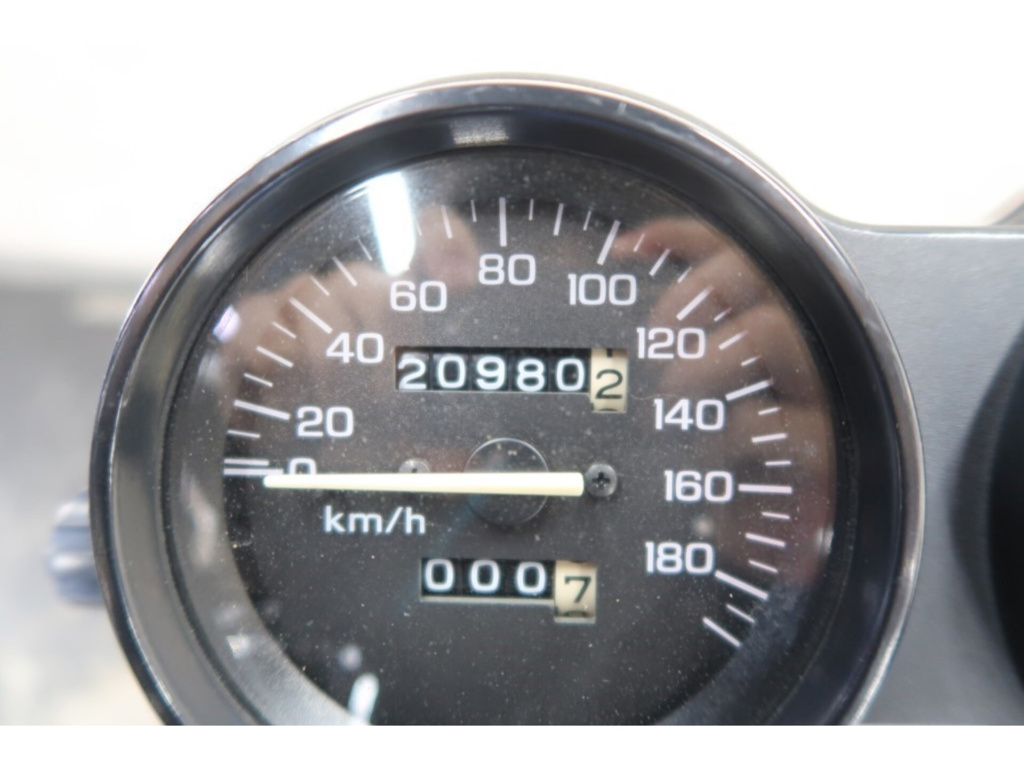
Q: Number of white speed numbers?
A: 10